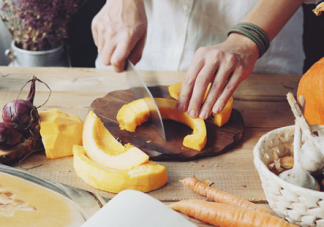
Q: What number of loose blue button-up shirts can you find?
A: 0